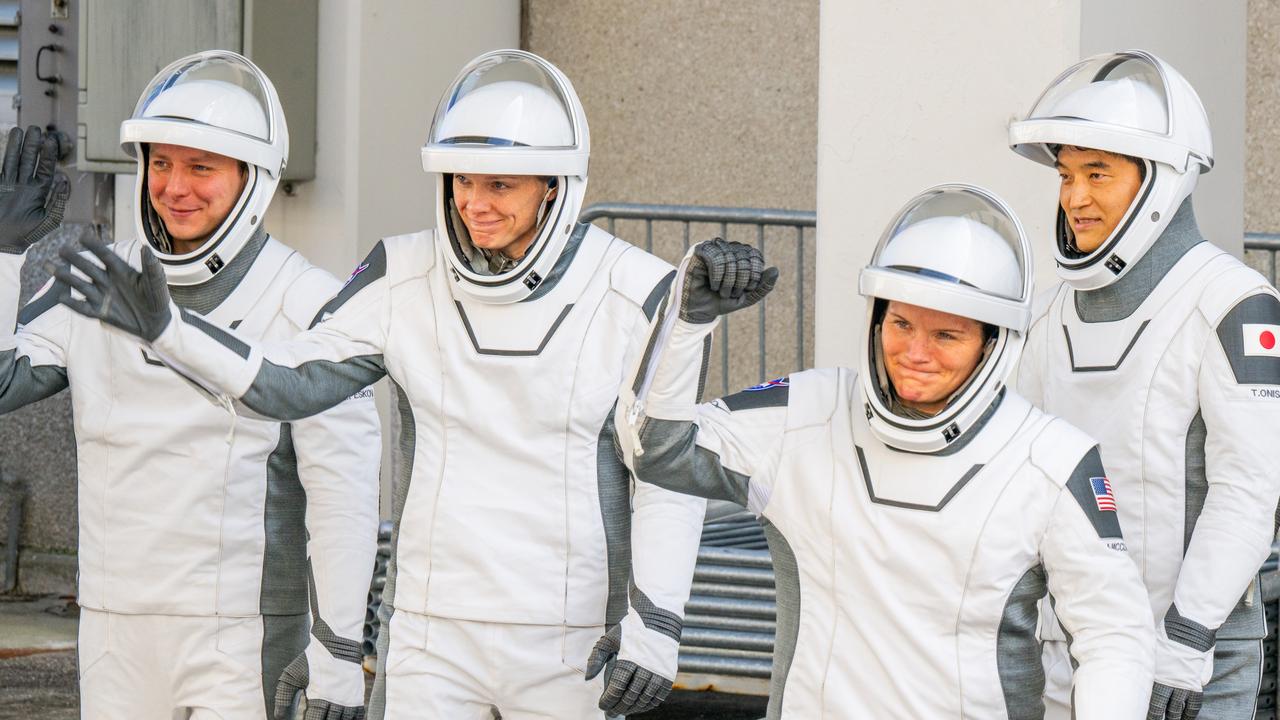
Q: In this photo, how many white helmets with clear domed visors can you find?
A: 4